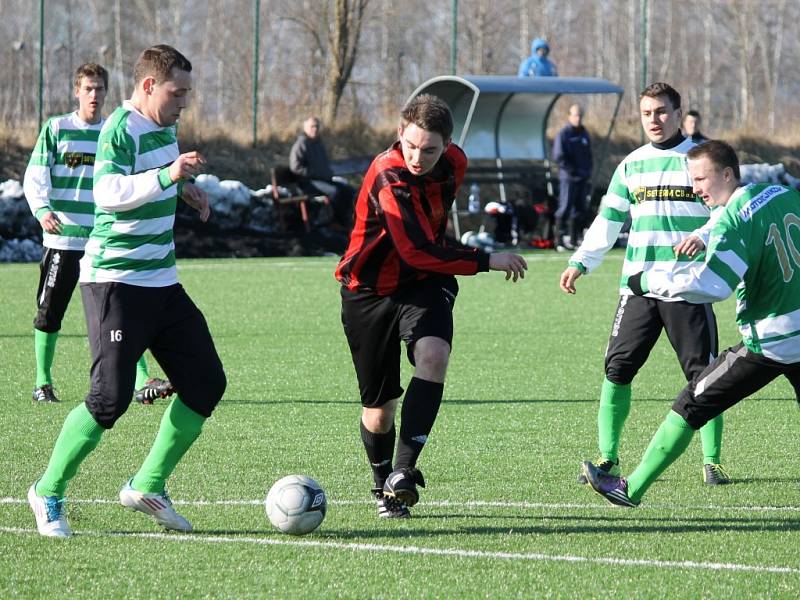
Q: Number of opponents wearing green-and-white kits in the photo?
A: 4